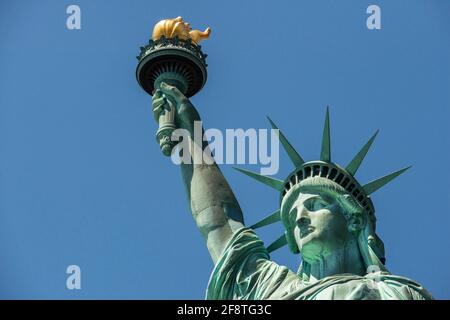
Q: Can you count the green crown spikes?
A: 7